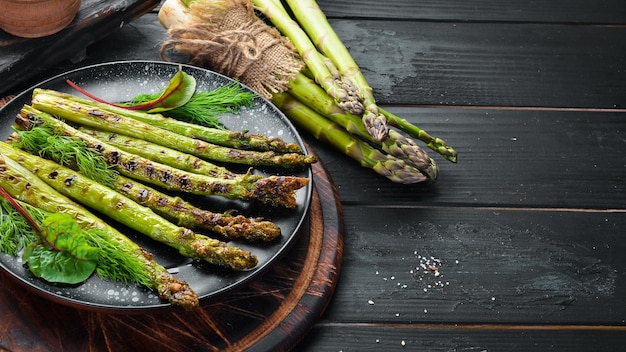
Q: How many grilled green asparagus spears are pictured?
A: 7